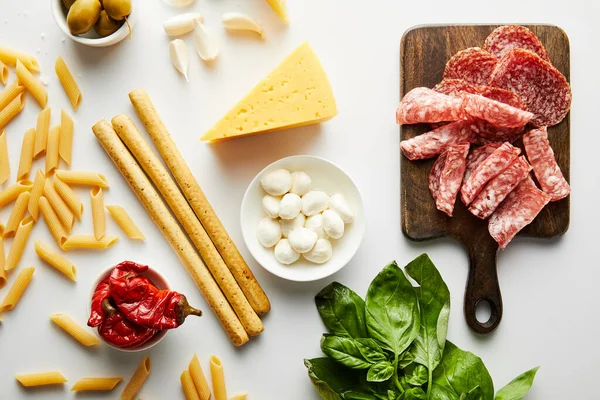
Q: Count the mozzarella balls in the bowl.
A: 13